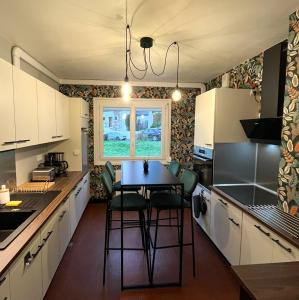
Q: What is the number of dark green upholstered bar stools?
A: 4